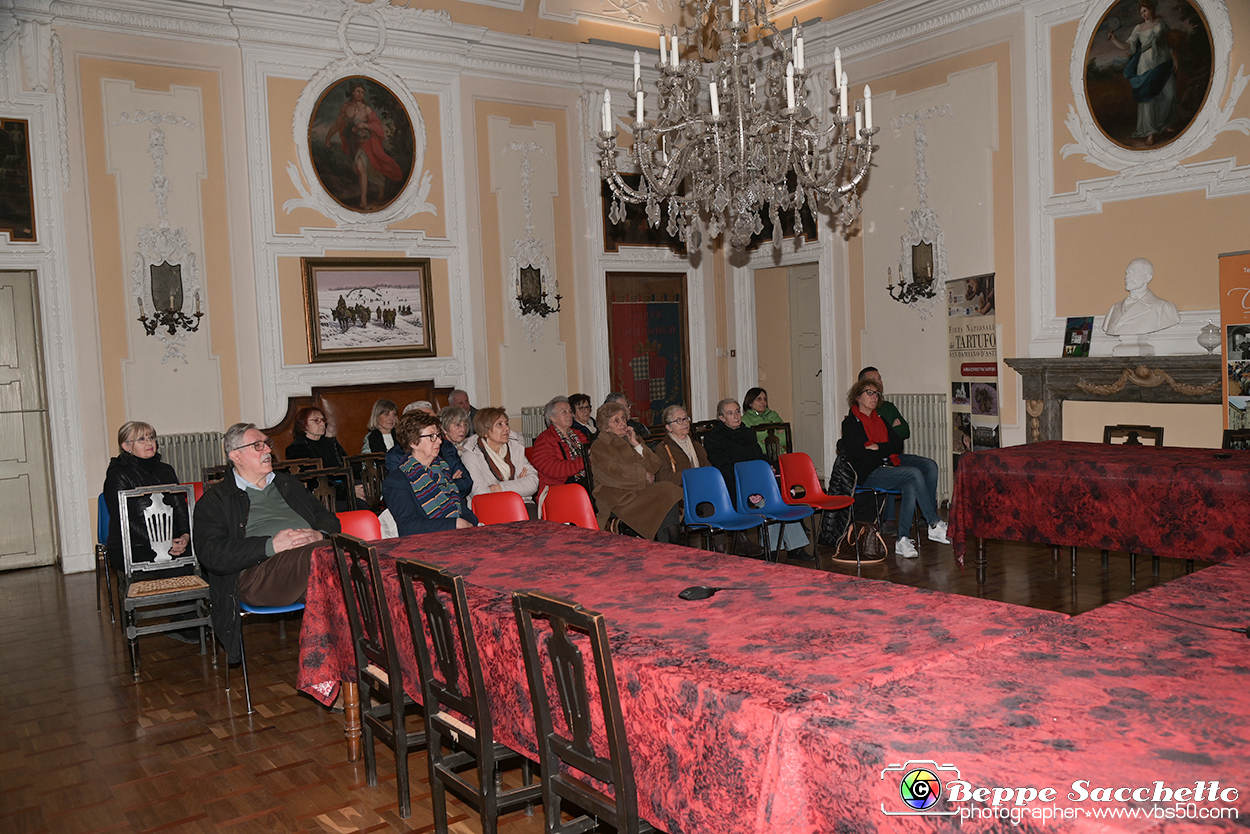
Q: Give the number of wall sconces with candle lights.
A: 3